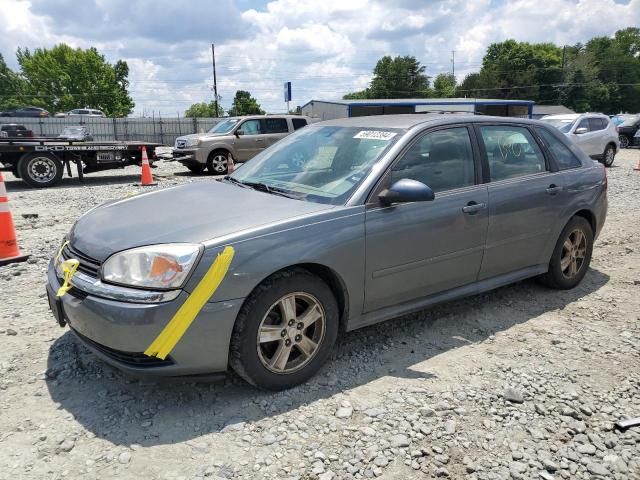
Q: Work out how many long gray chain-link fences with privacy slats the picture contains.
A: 1